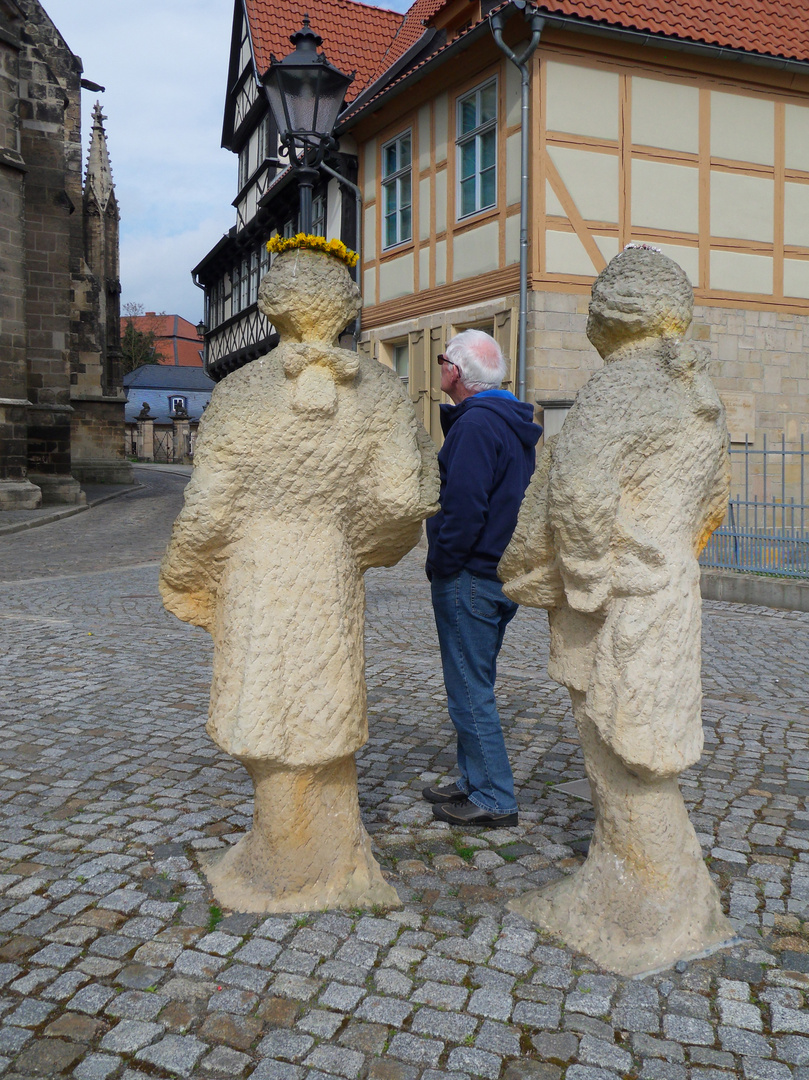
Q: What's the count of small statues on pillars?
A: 2